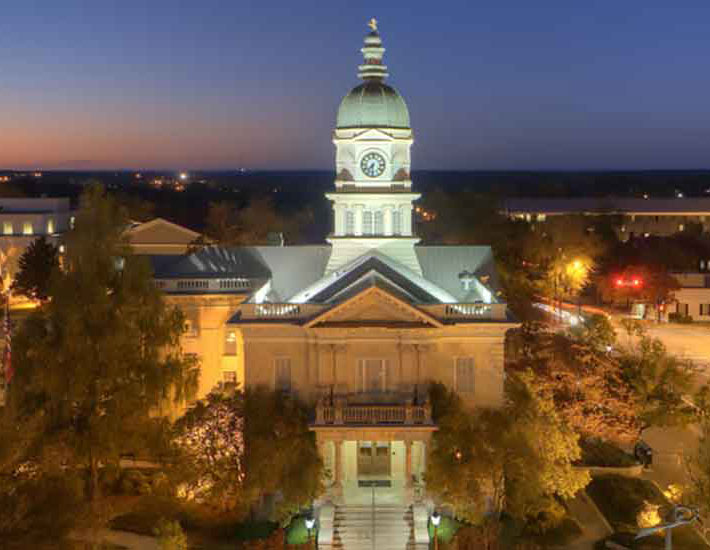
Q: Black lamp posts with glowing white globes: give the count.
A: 2